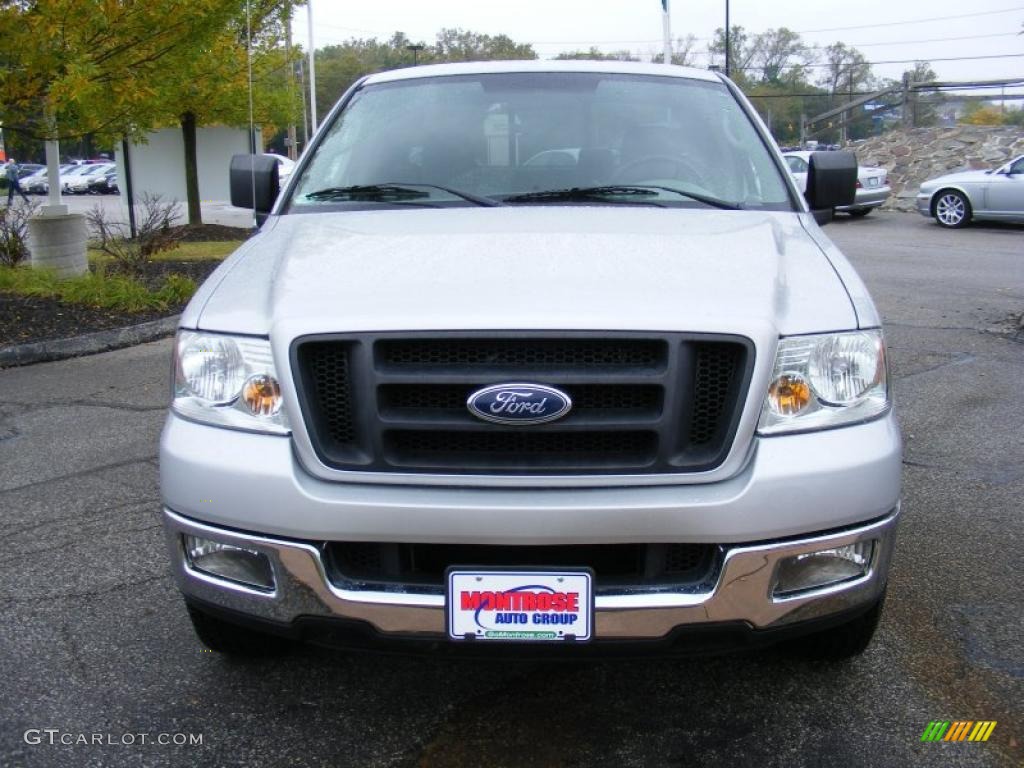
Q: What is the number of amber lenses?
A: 2